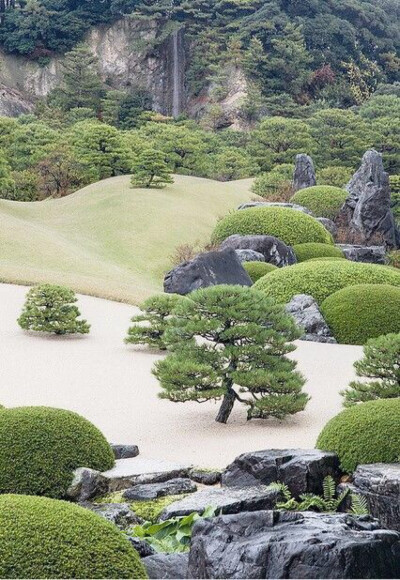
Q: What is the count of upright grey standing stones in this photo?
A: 2